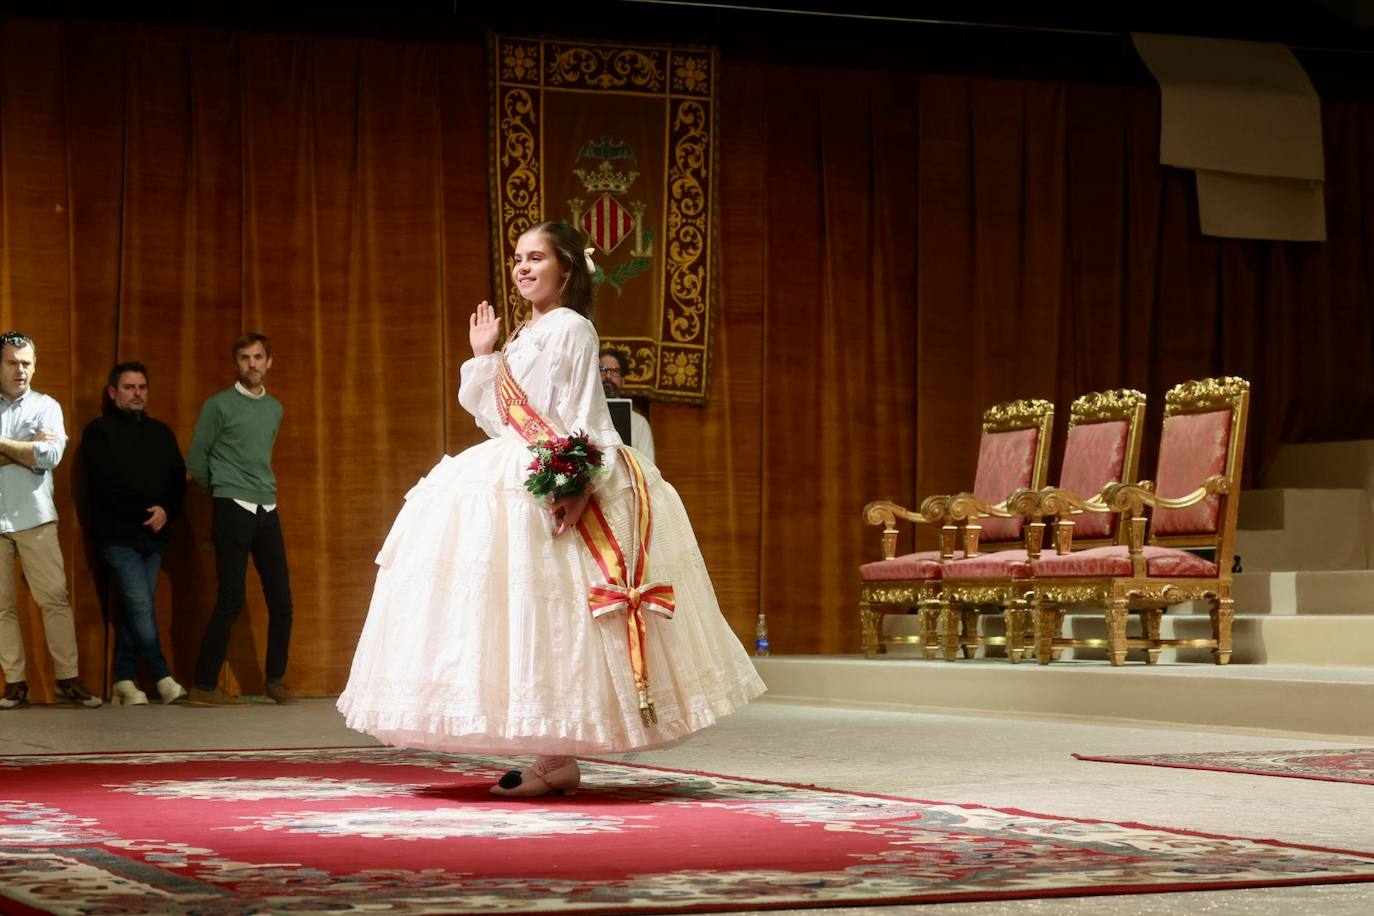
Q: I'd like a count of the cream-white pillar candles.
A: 0